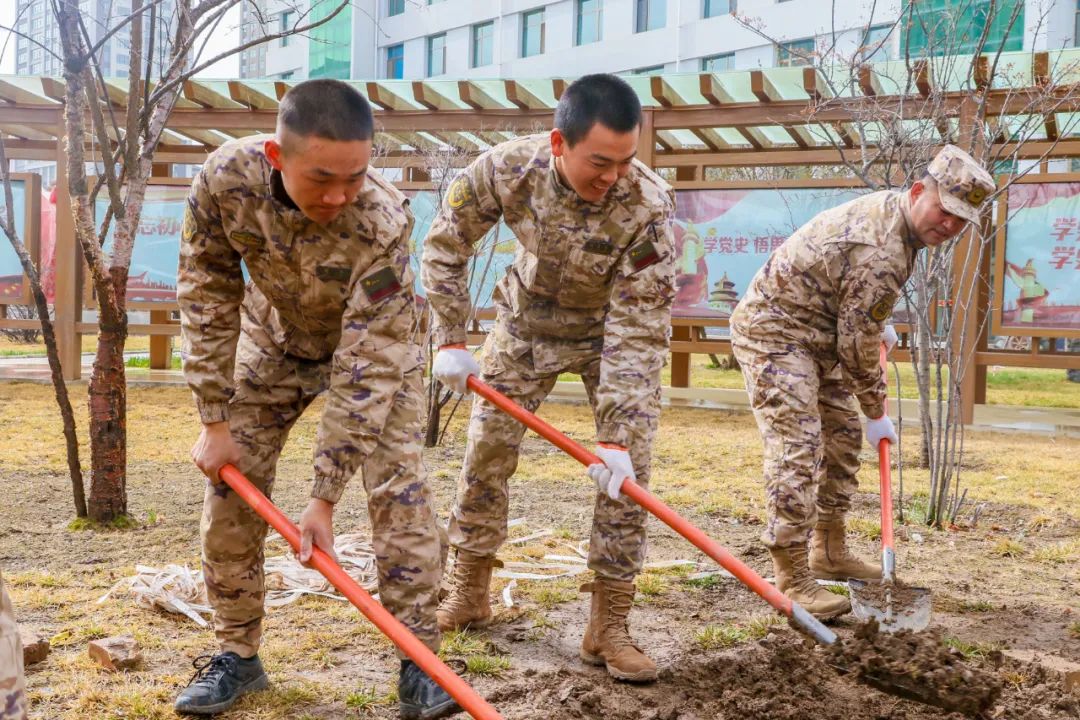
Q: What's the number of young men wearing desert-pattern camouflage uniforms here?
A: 3